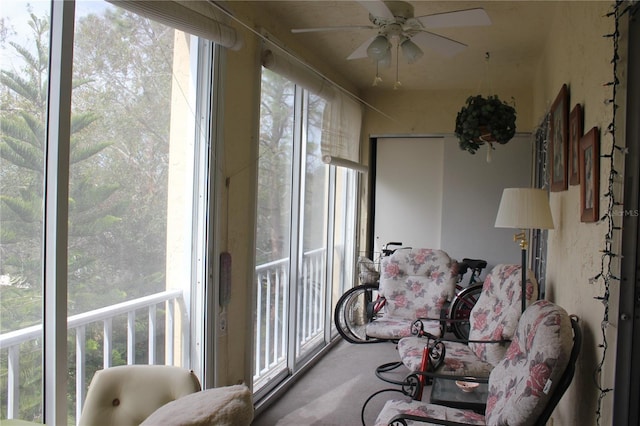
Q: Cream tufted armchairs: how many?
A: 1